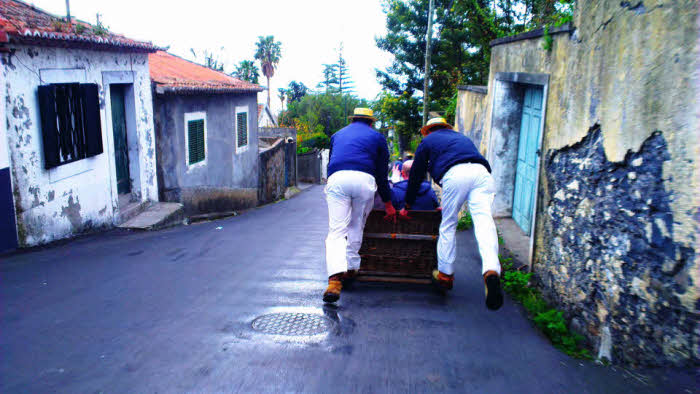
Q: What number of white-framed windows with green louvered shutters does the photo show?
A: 2